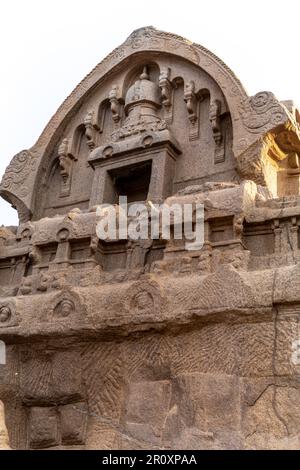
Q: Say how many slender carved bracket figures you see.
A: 6